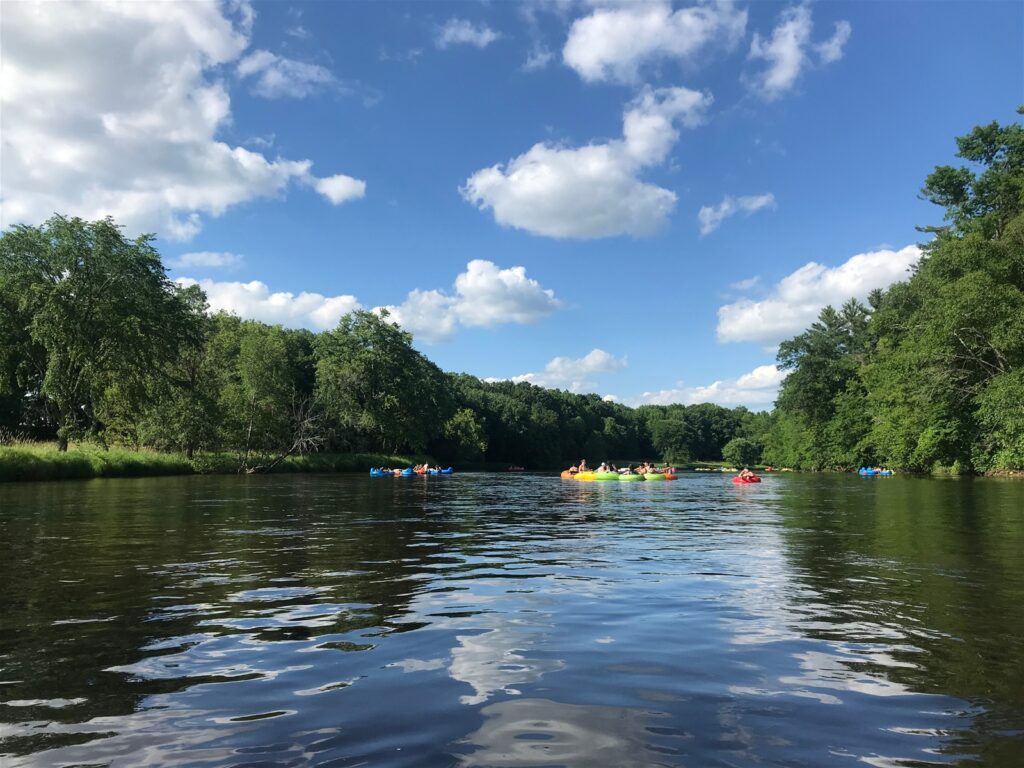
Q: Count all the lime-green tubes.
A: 3